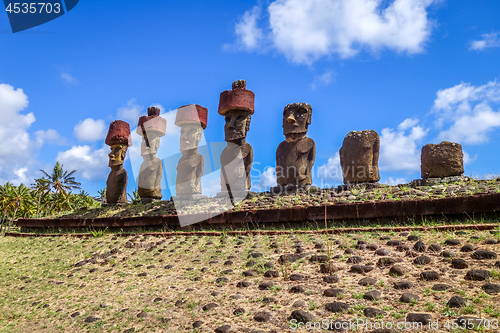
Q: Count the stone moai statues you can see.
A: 7